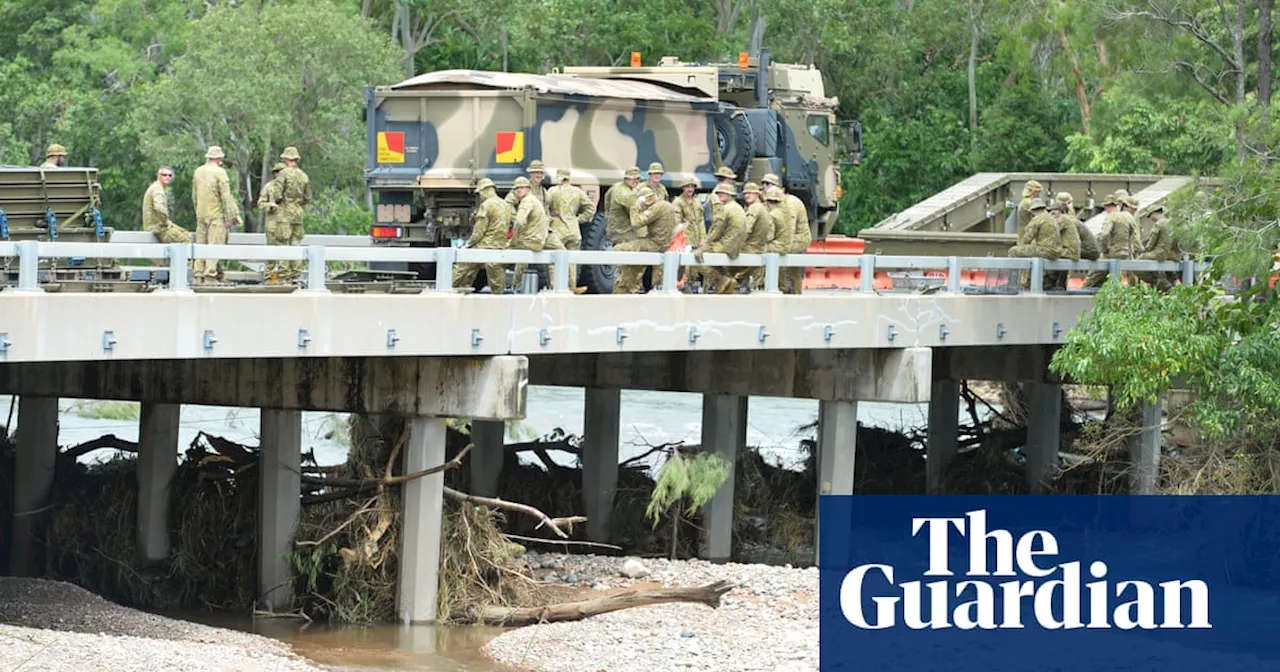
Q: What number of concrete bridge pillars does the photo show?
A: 11